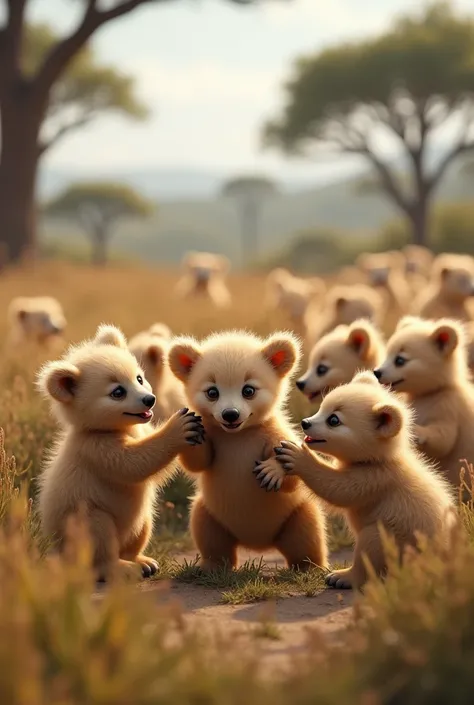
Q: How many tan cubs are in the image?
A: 13